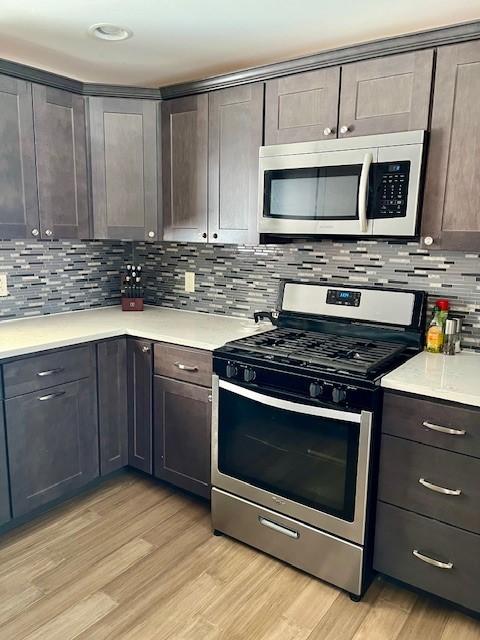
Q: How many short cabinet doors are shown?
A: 2